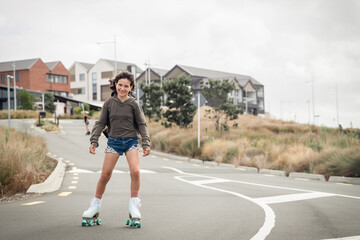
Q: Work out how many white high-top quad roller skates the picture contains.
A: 2